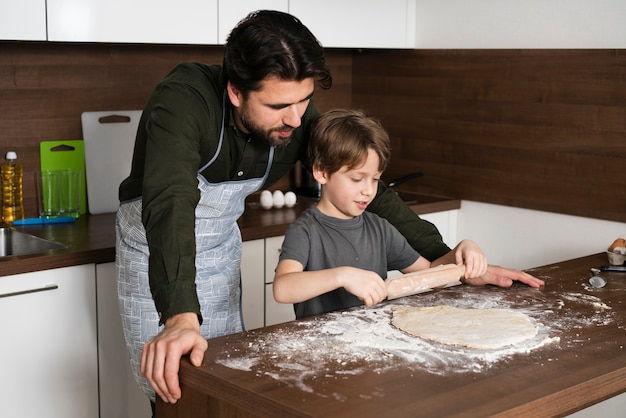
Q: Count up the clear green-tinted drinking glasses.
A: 2